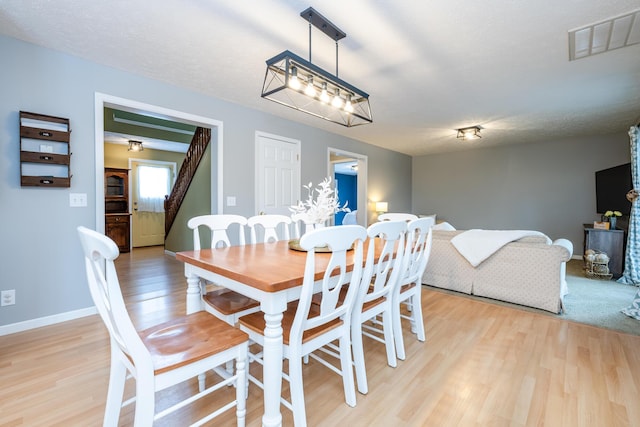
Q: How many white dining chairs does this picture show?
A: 8